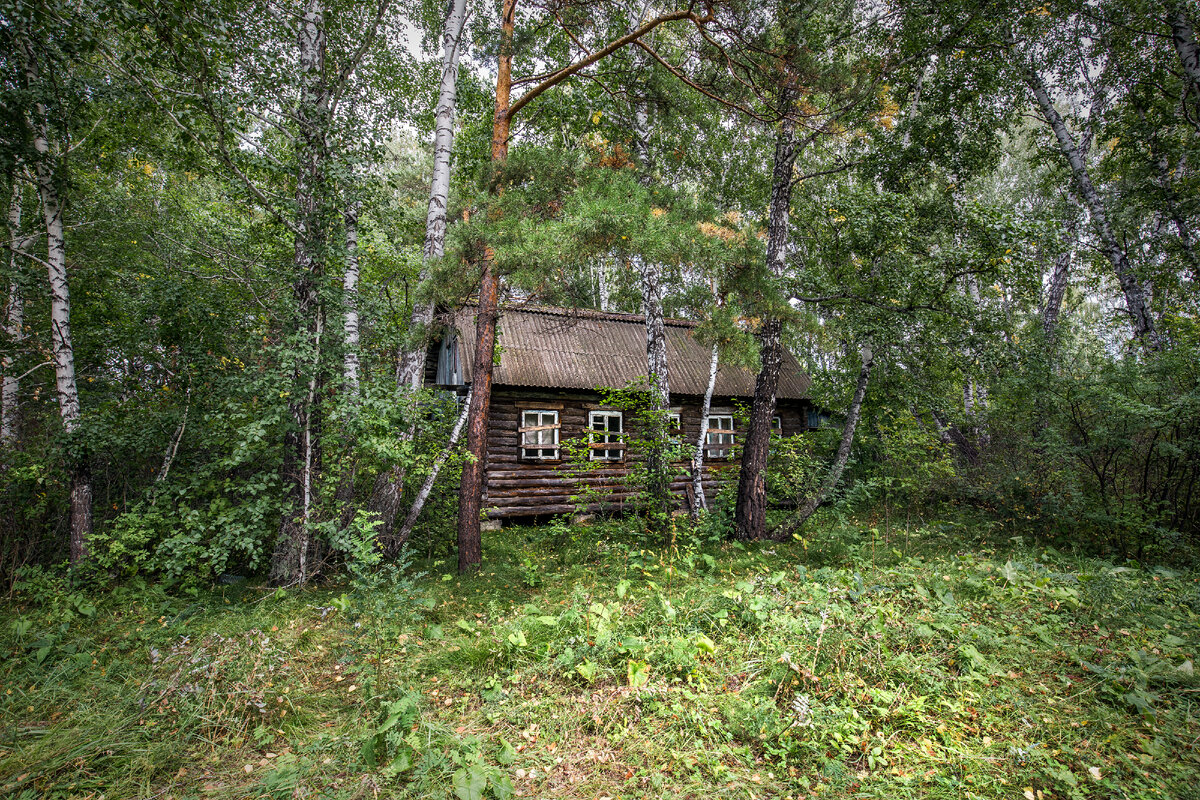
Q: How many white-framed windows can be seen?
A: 5